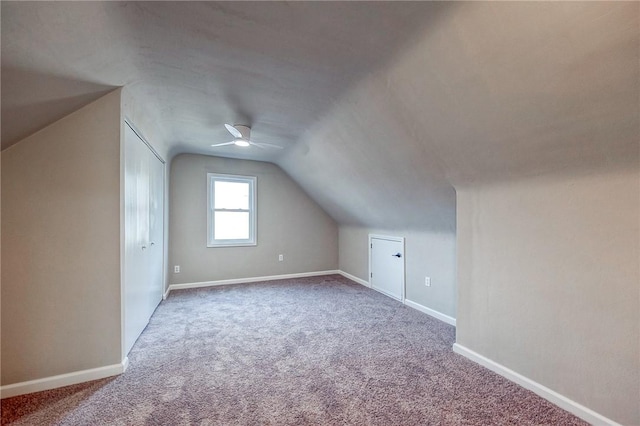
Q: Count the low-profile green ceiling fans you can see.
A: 0